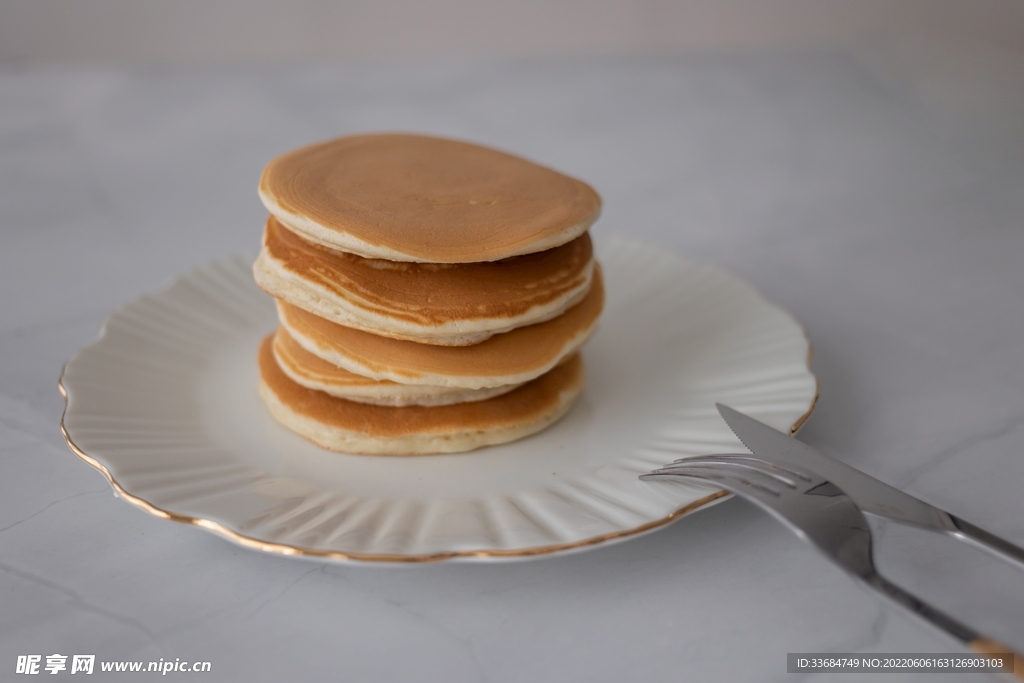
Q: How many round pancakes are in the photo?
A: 5